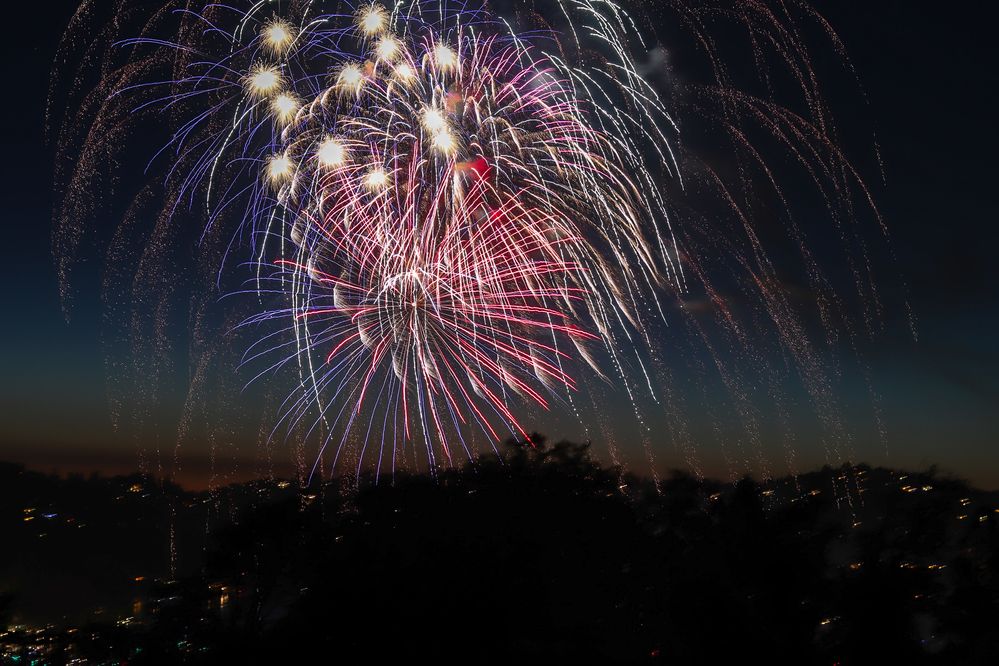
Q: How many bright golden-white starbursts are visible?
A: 13